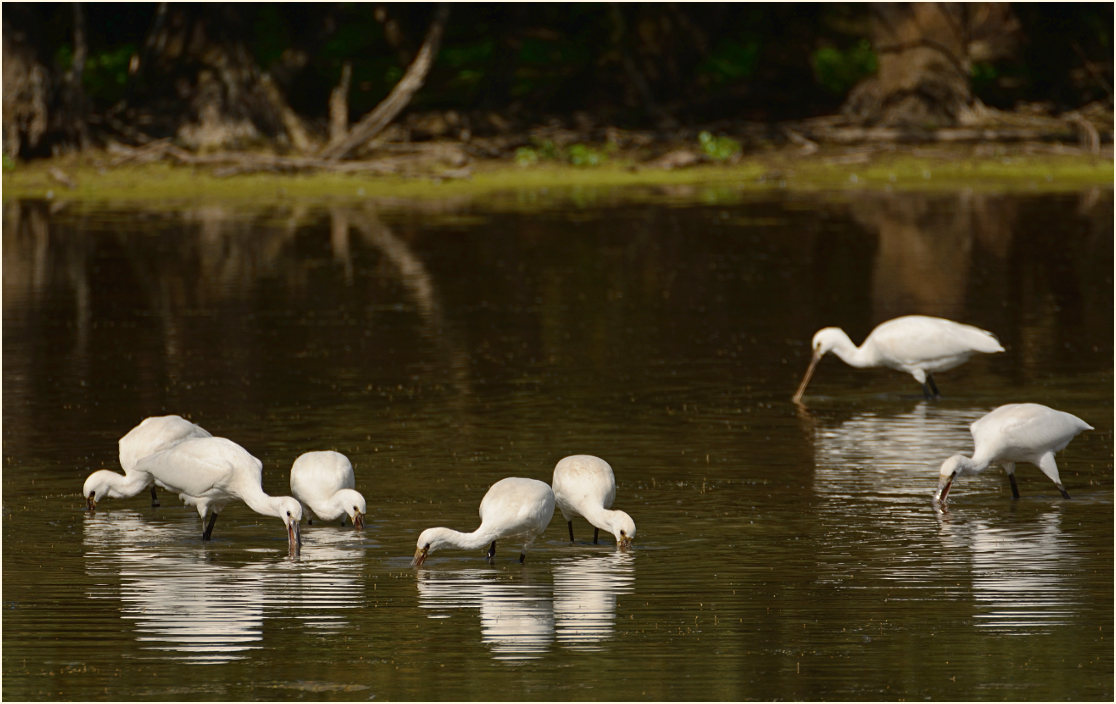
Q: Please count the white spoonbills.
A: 7